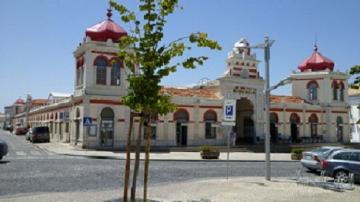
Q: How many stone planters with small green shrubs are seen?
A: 2